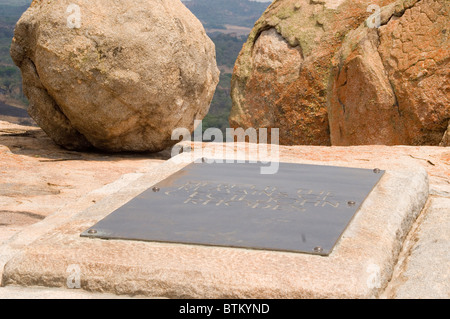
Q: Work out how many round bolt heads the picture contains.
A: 6